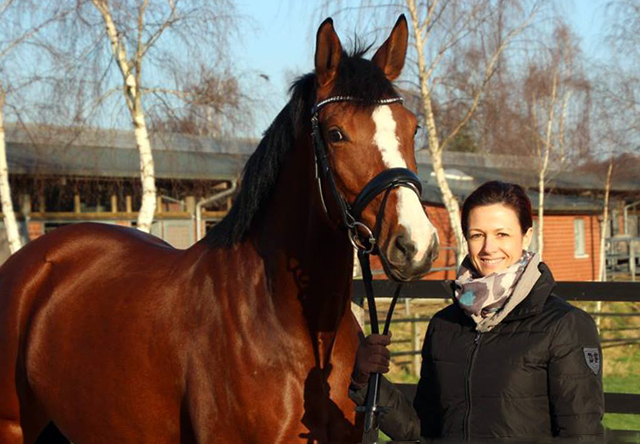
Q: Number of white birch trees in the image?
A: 5